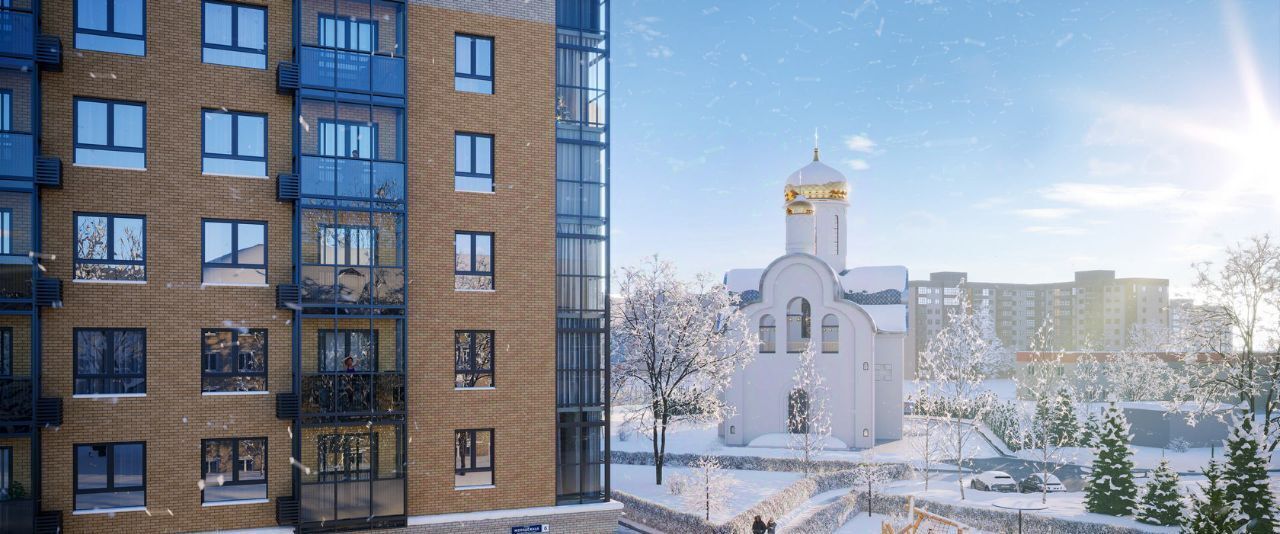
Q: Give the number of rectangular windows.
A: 15